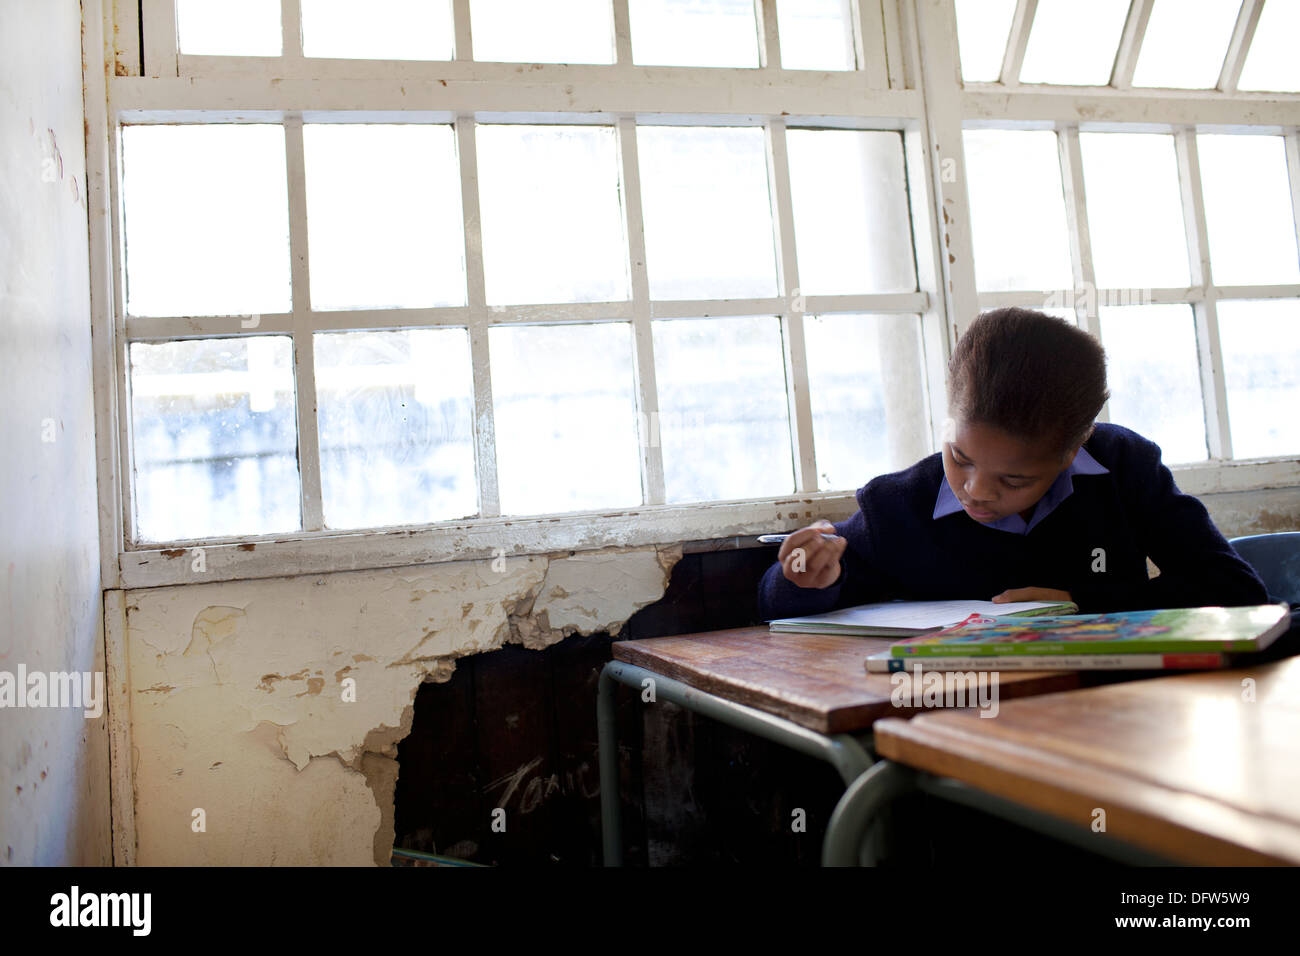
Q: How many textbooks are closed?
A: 2